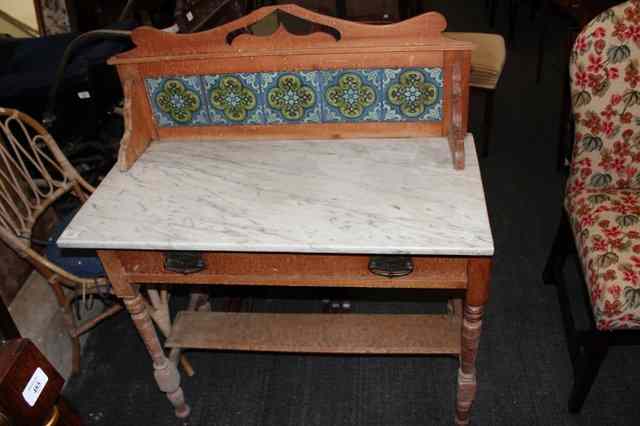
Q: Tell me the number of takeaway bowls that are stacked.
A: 0